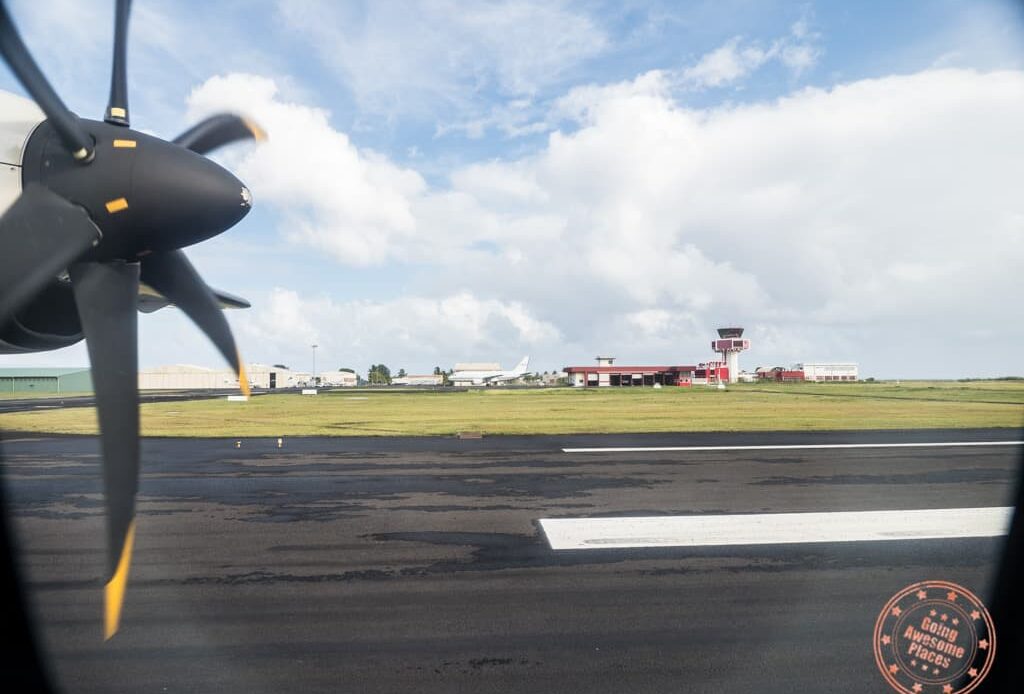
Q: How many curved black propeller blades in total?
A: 6